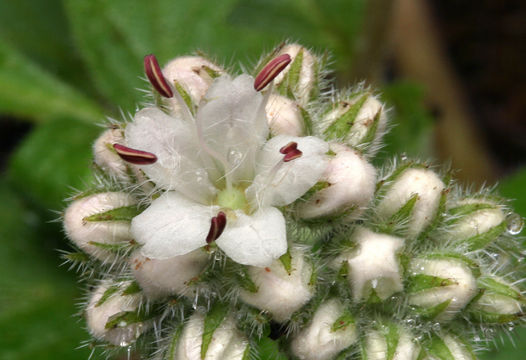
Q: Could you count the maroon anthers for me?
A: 5